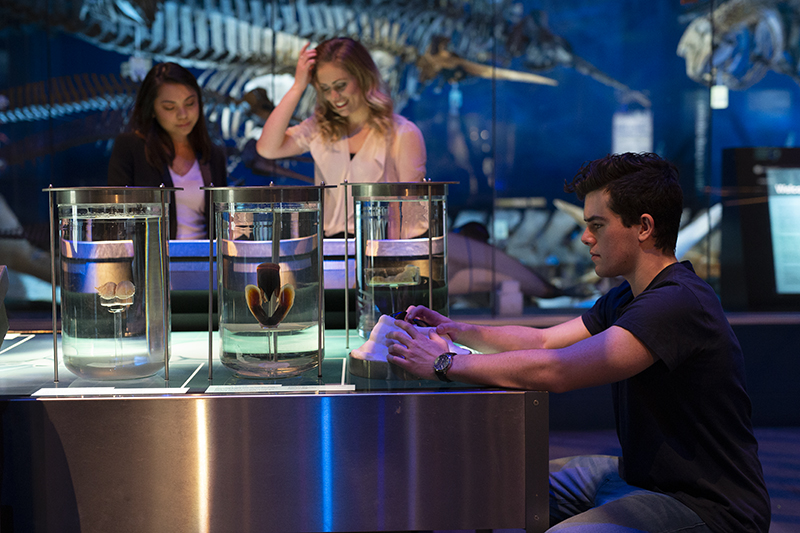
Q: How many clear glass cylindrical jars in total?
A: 3